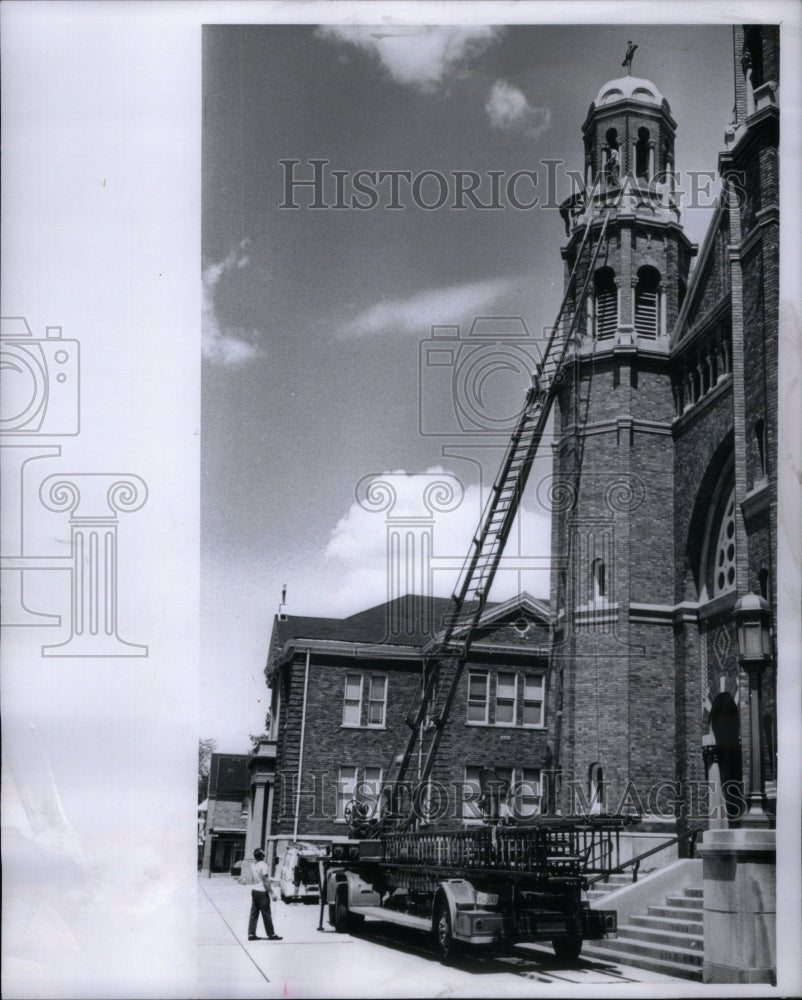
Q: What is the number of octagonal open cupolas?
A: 1